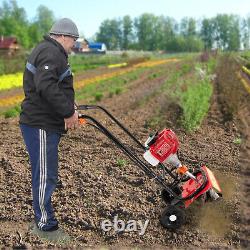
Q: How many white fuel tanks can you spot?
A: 1